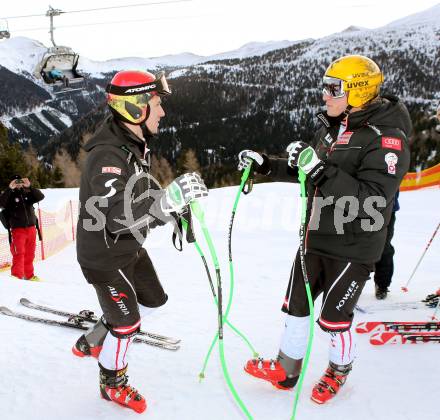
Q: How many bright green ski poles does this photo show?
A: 4